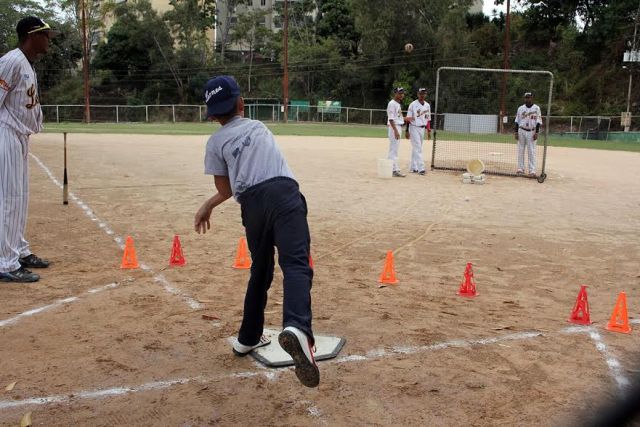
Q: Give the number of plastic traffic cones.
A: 8